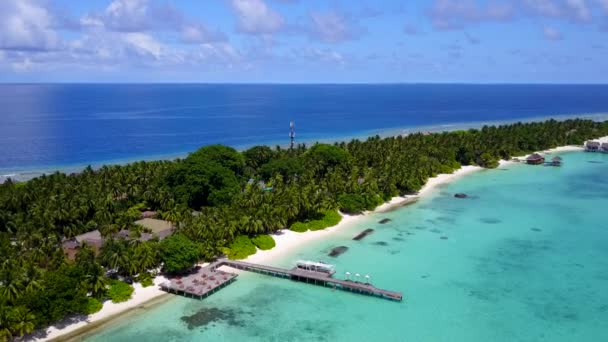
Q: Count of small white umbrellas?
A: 3